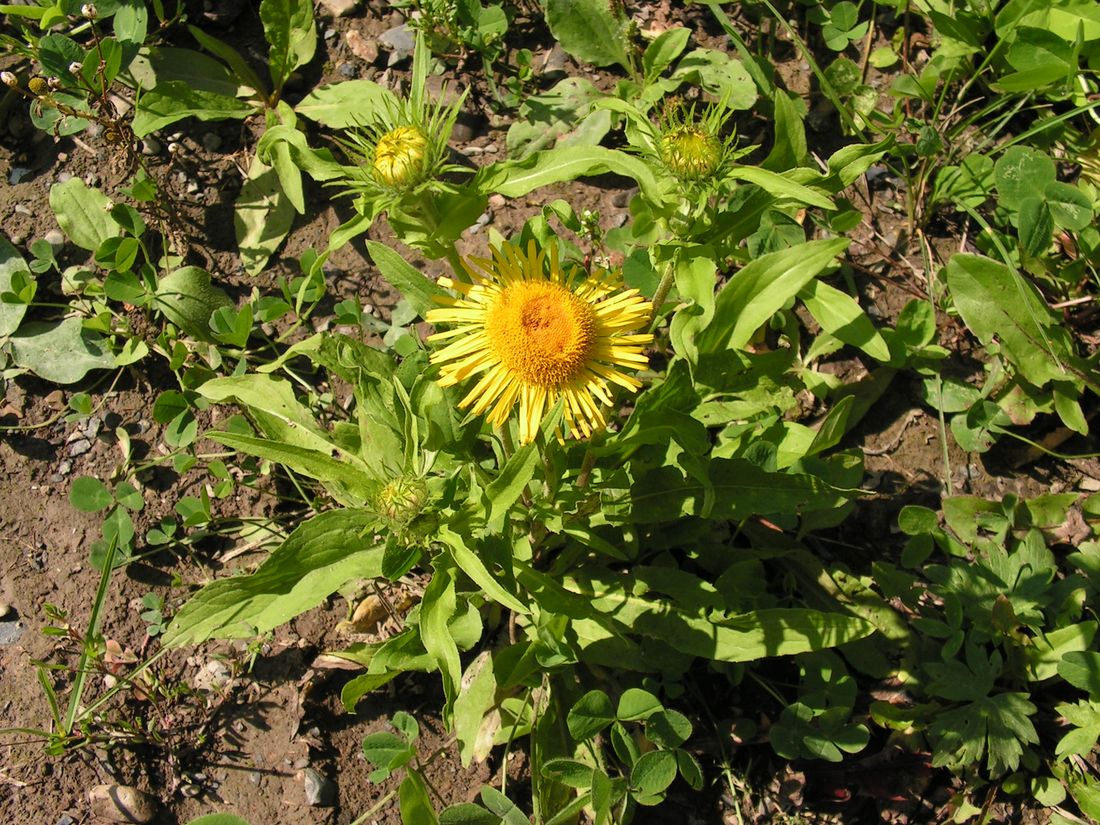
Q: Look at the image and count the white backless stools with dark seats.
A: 0